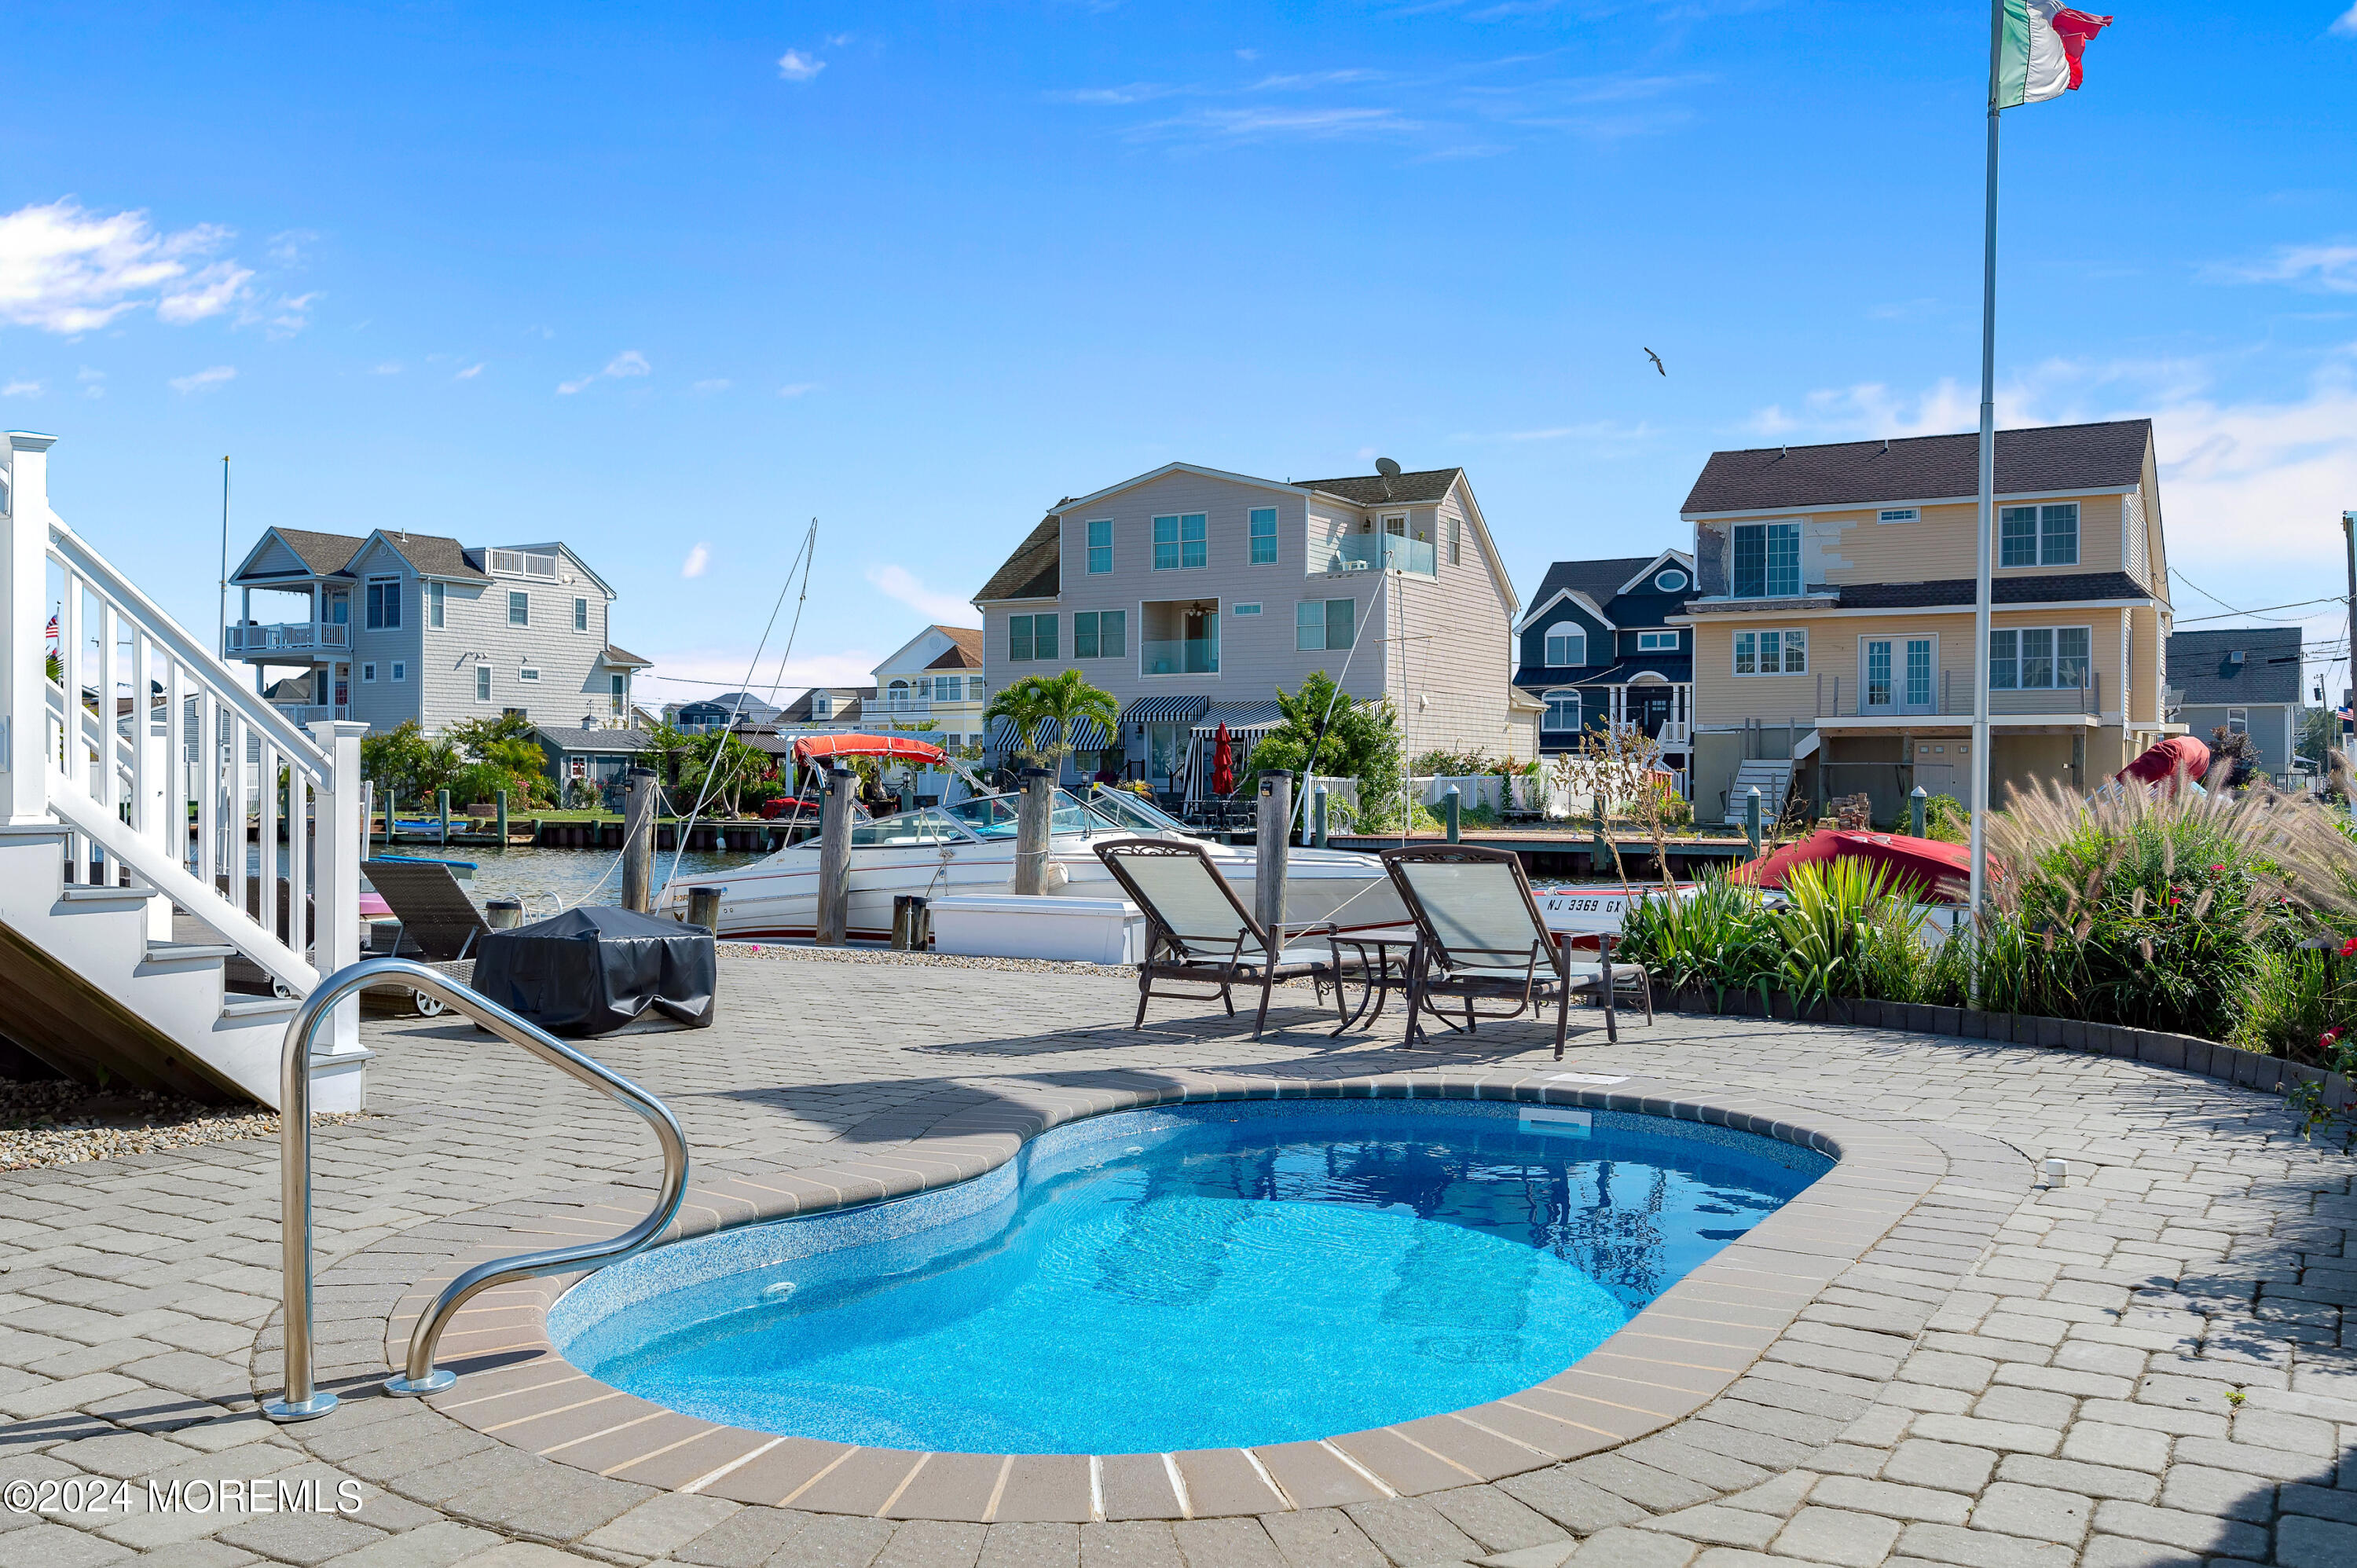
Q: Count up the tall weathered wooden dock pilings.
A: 4